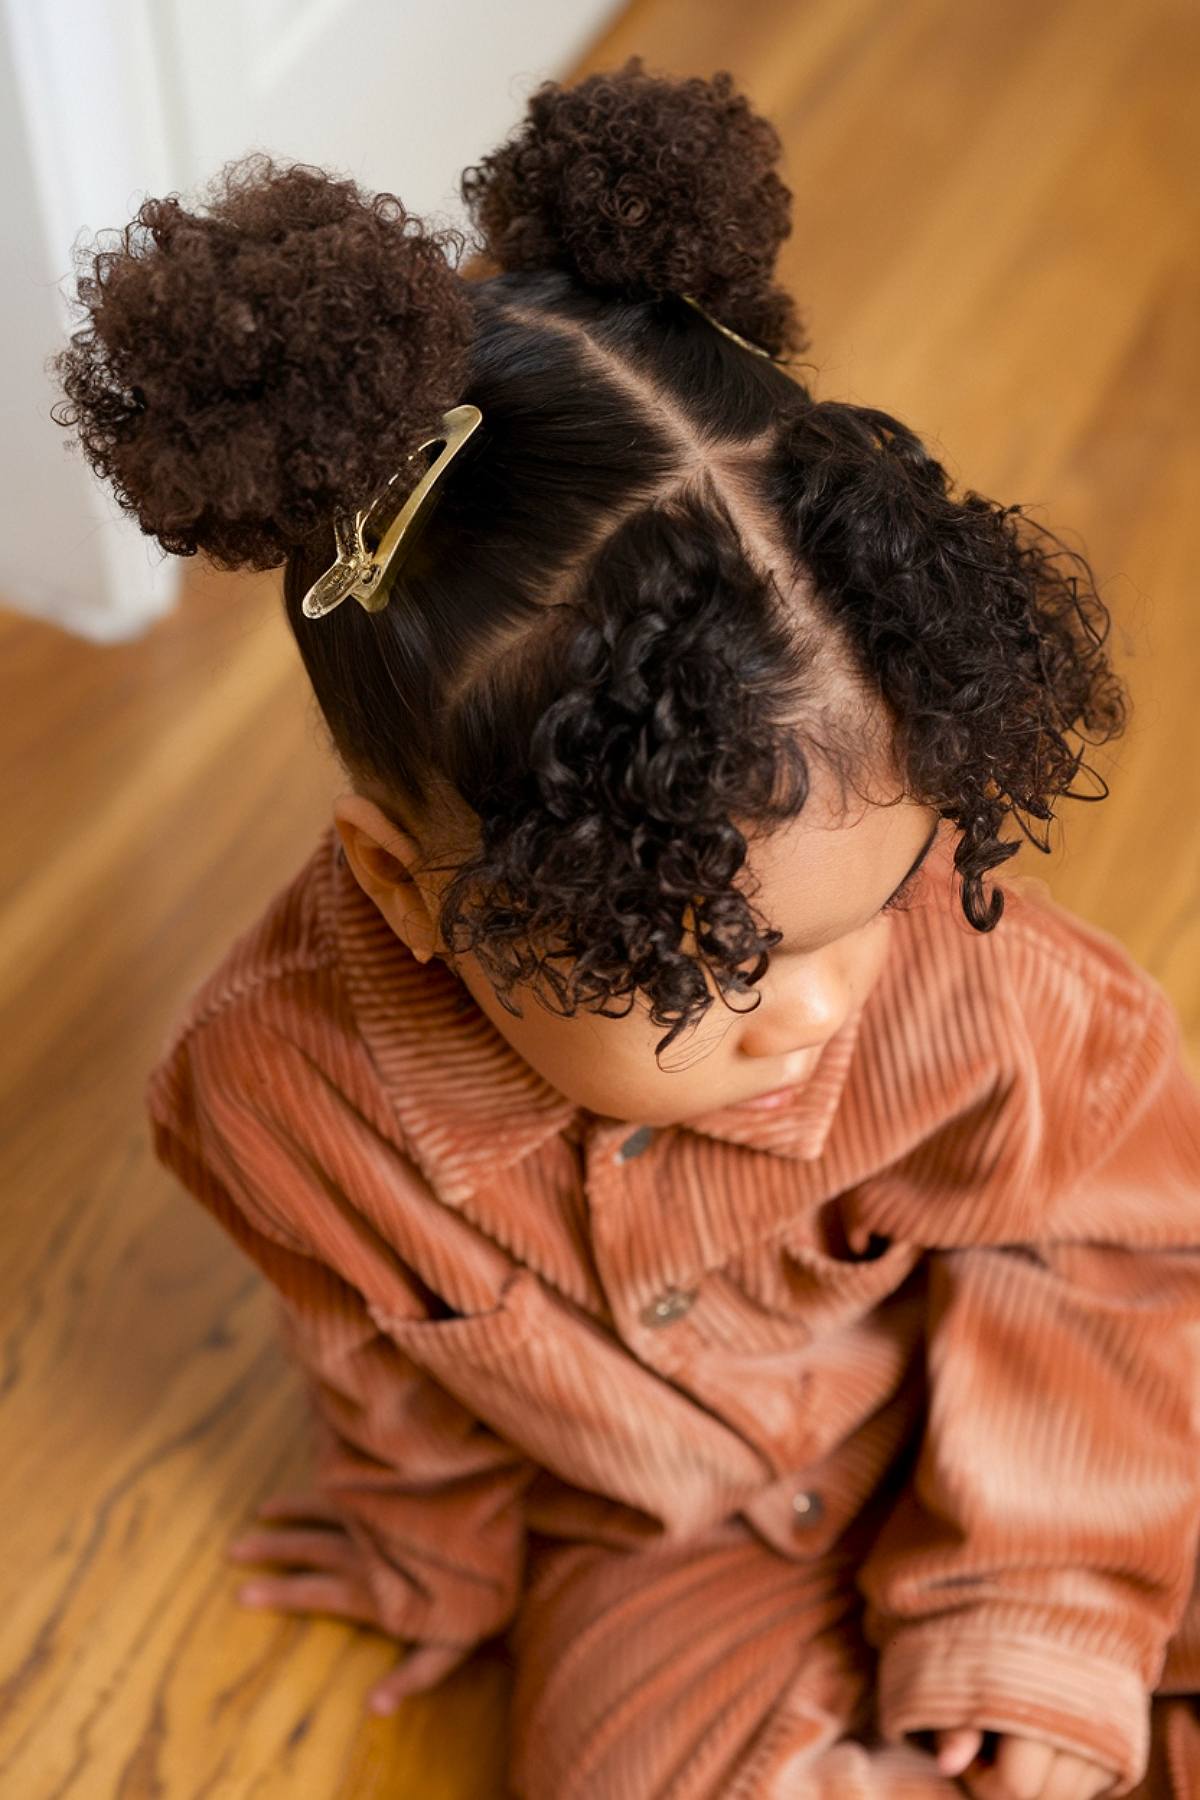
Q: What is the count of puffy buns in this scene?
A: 2